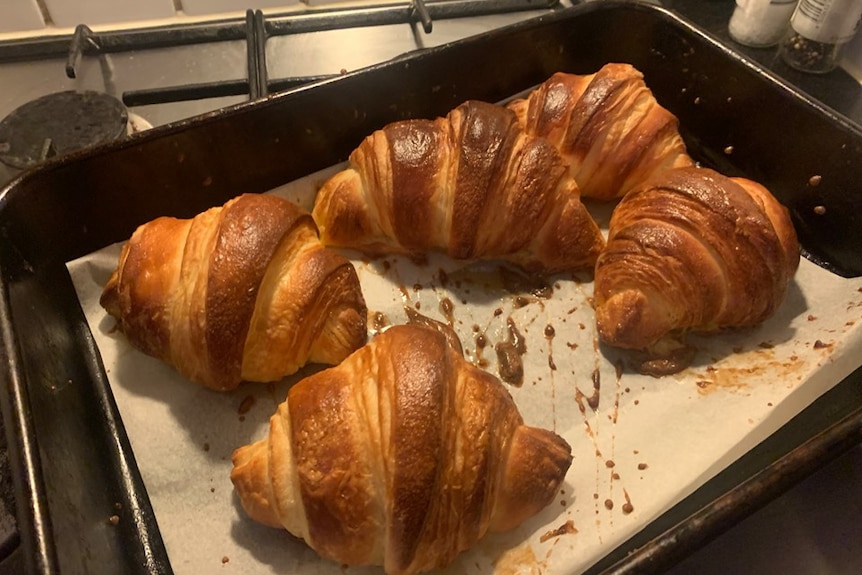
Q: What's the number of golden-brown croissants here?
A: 5